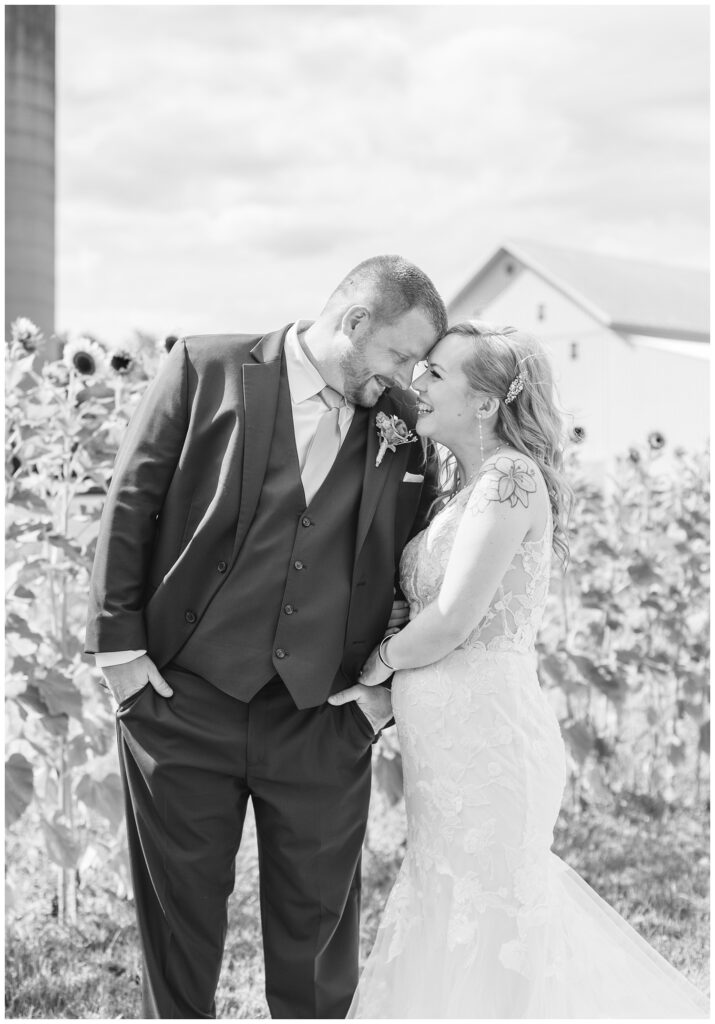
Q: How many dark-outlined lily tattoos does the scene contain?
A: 1